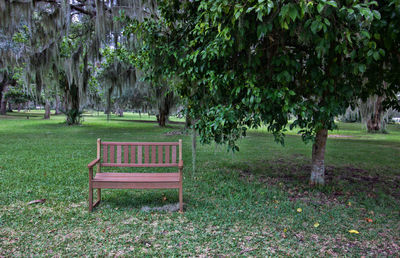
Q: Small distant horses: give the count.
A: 0